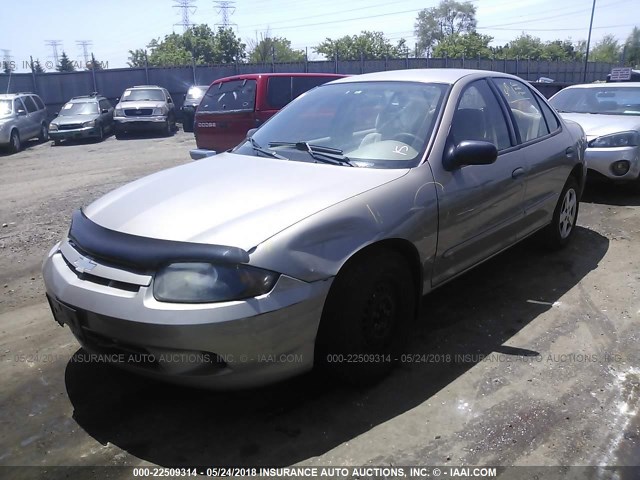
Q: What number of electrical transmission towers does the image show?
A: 5